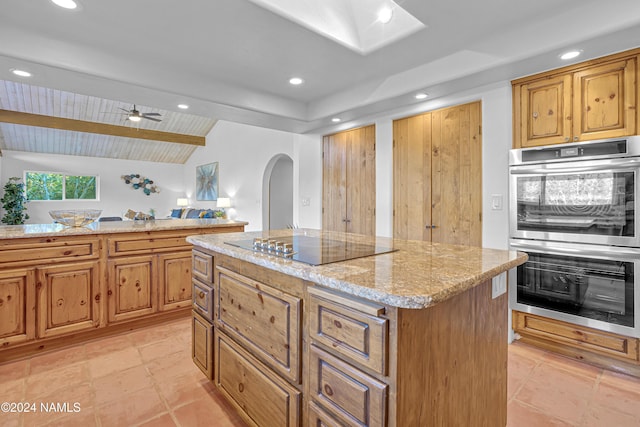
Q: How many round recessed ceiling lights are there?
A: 8